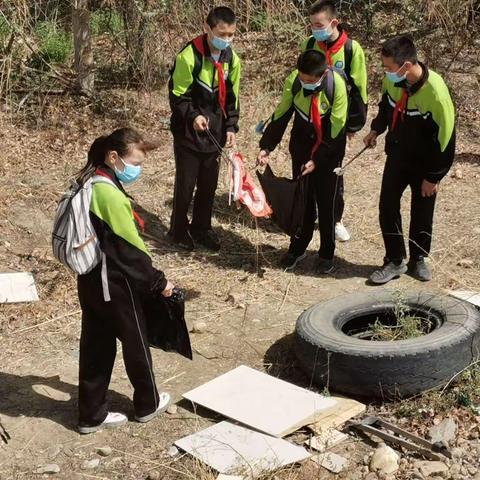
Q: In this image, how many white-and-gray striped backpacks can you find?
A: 1